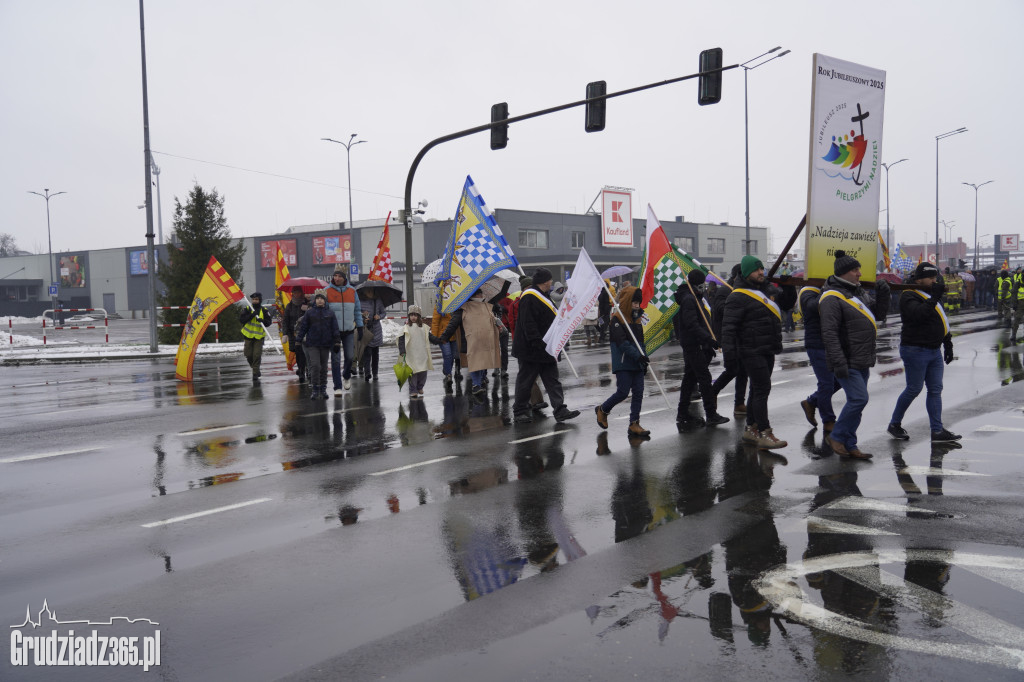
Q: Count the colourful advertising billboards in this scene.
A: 4